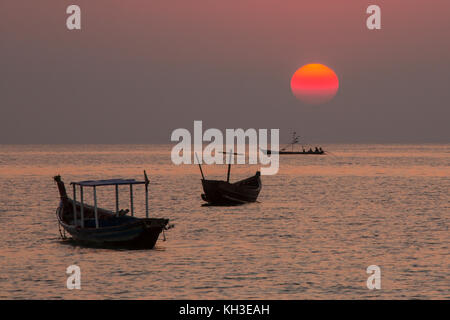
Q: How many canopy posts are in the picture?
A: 6